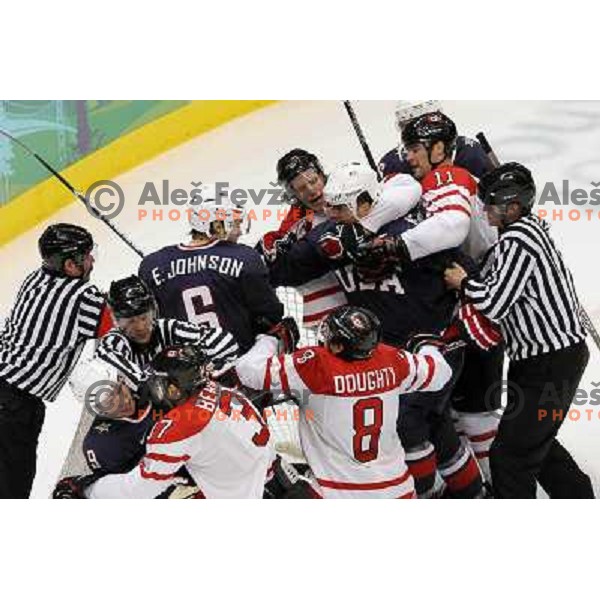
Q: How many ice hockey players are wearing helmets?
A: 8